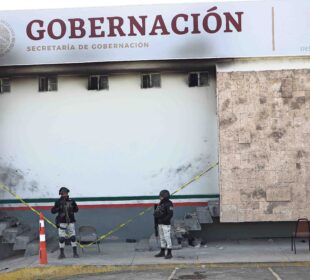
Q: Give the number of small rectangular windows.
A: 5